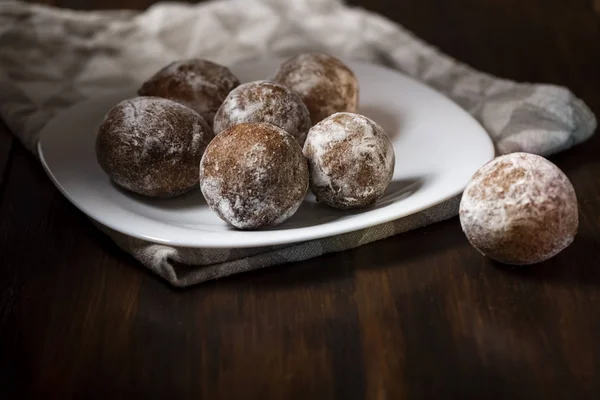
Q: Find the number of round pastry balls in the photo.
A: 7